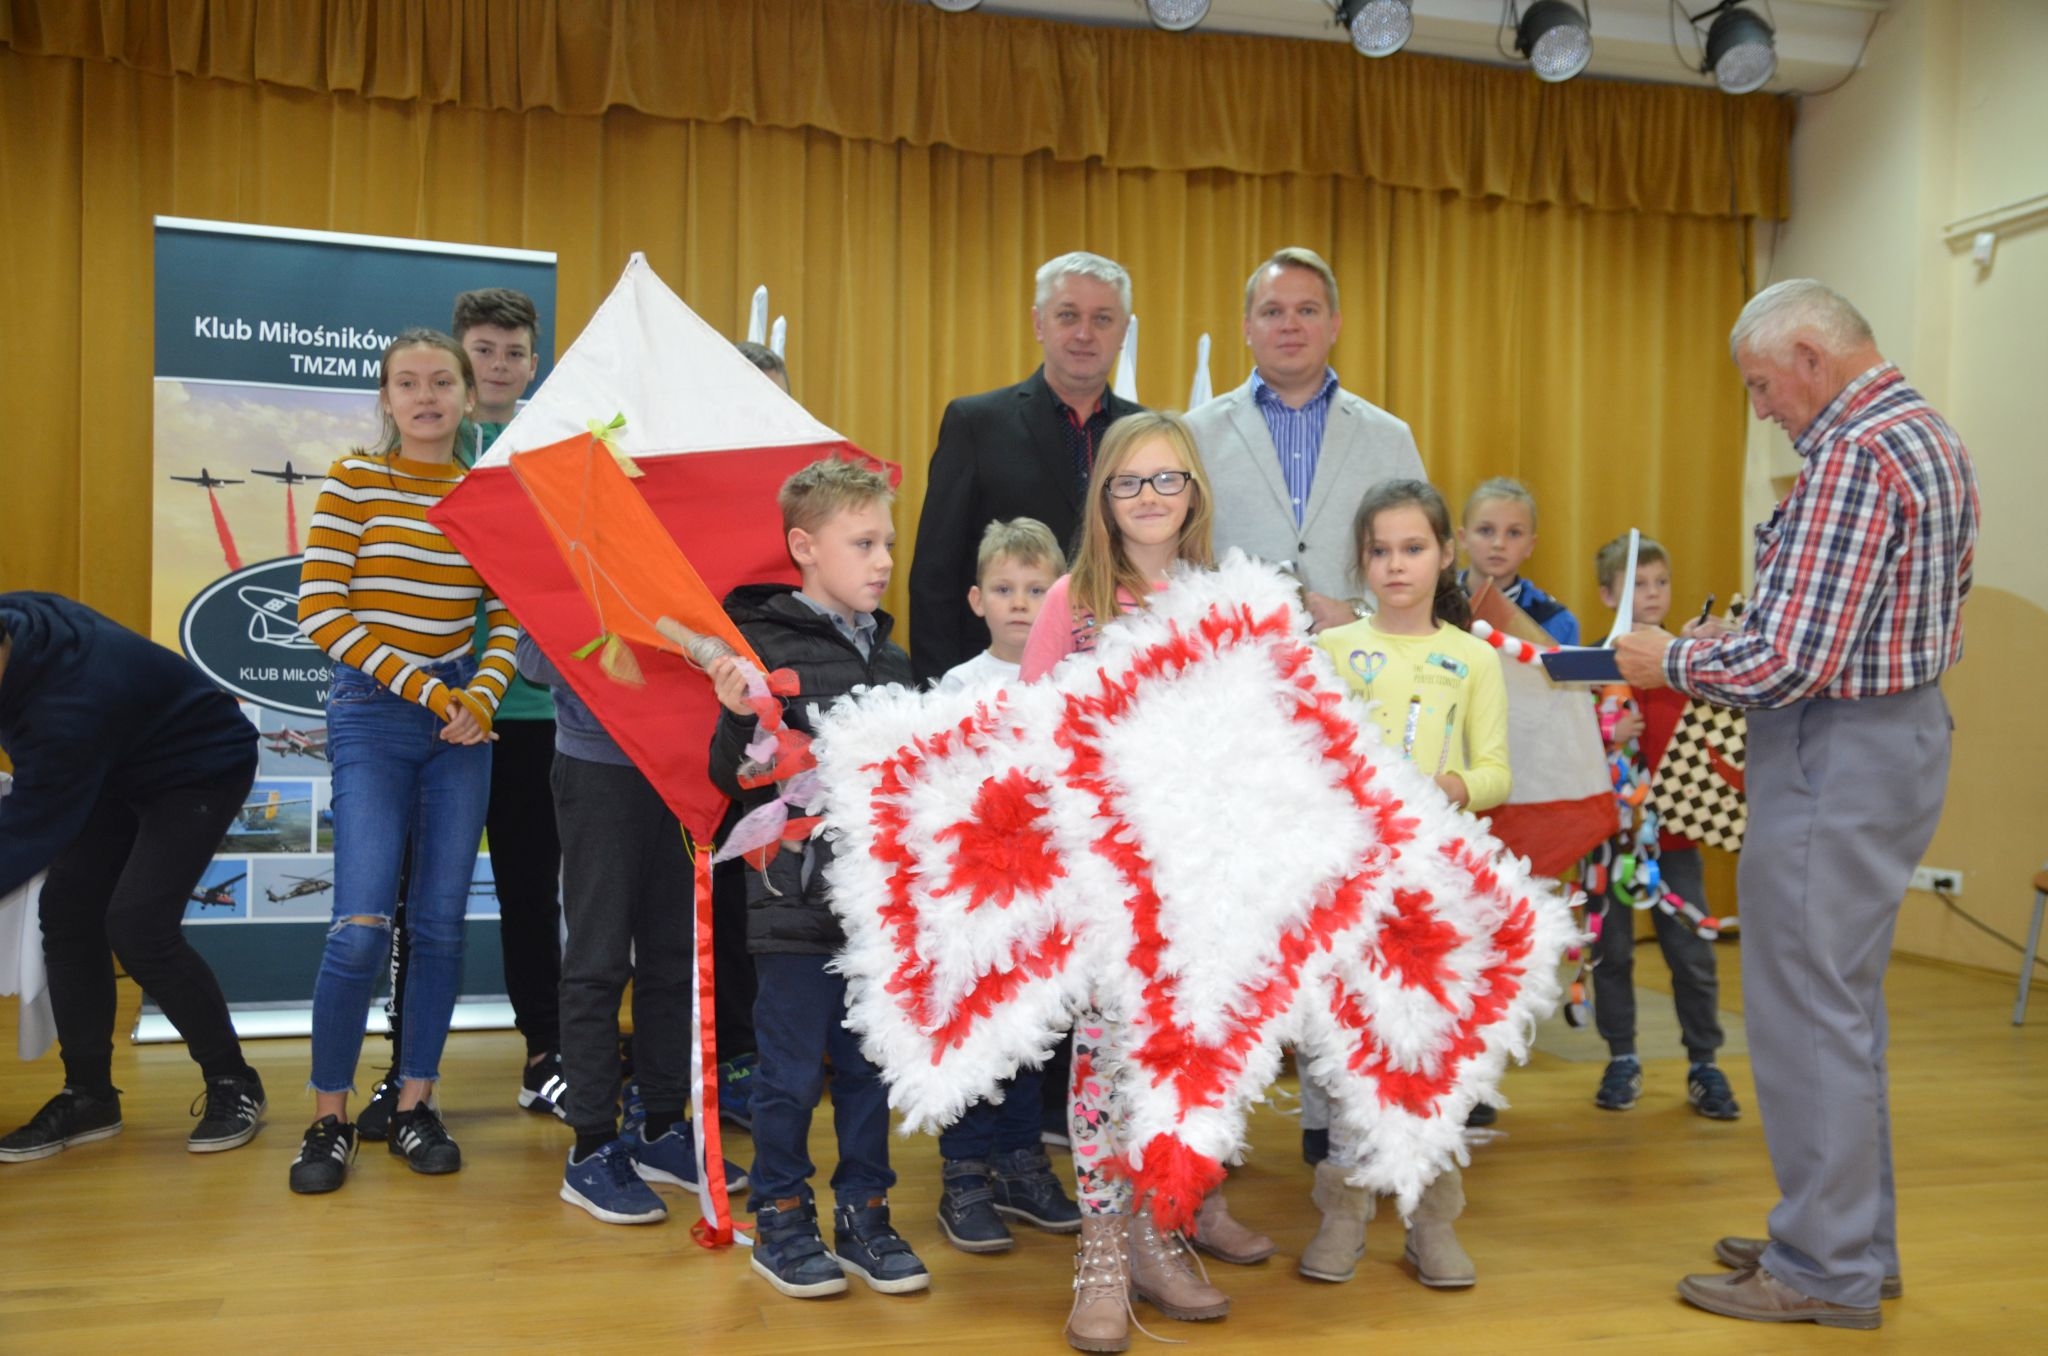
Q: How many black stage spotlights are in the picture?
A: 5